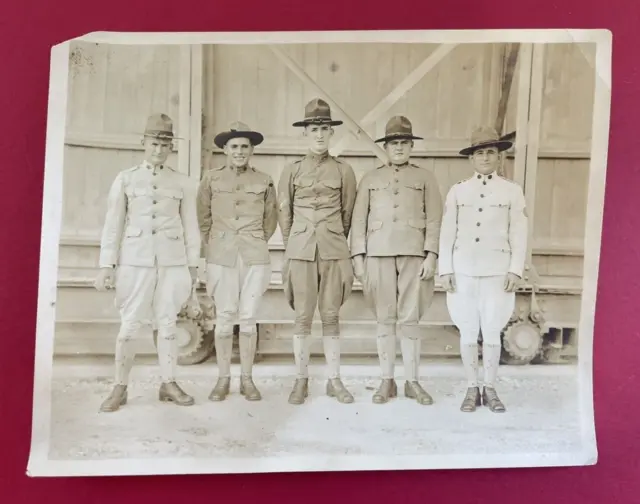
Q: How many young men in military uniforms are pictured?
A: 5